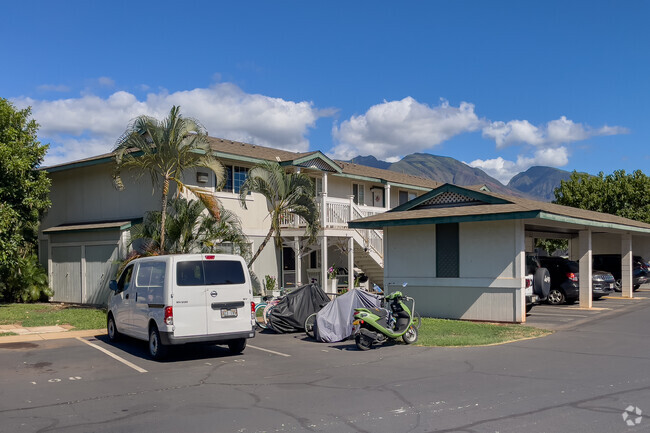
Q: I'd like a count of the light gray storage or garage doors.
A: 2